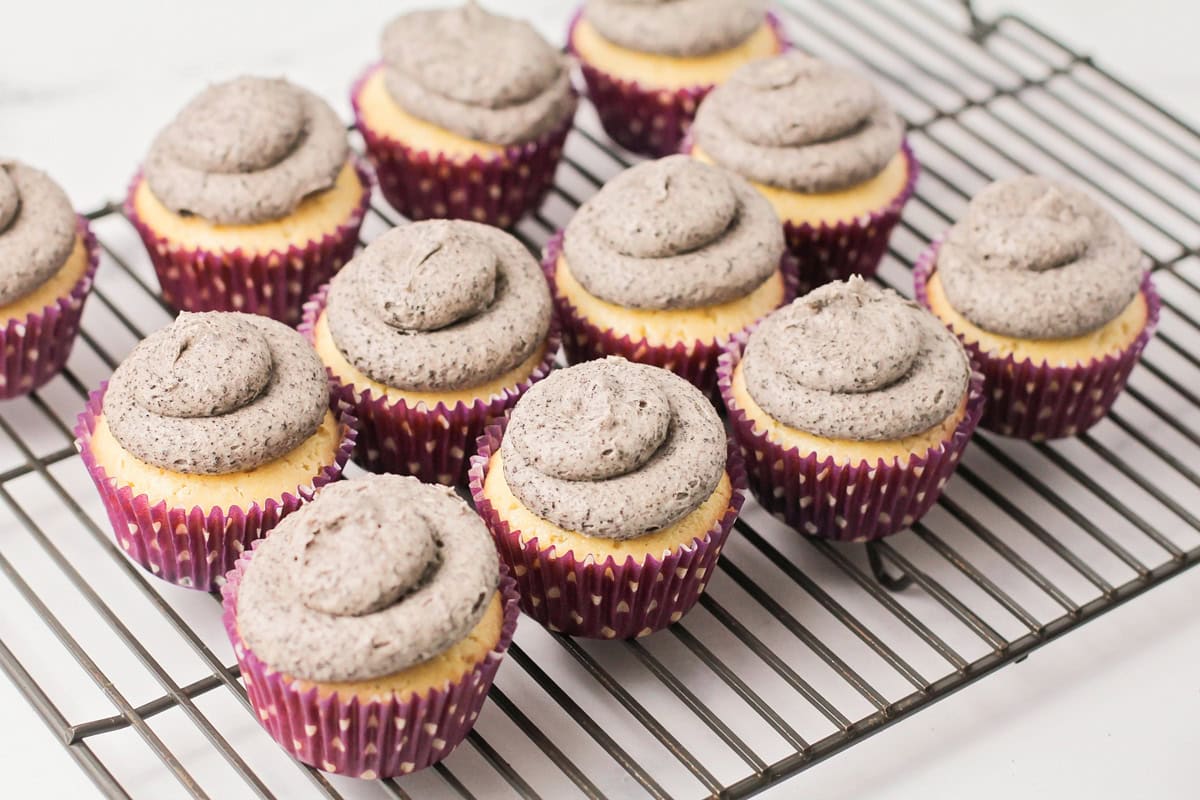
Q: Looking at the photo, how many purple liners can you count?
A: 12